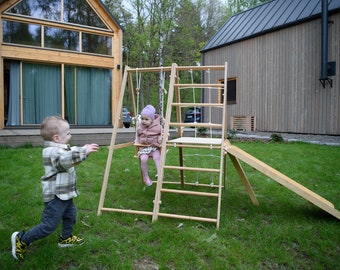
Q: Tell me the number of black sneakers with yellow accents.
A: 2